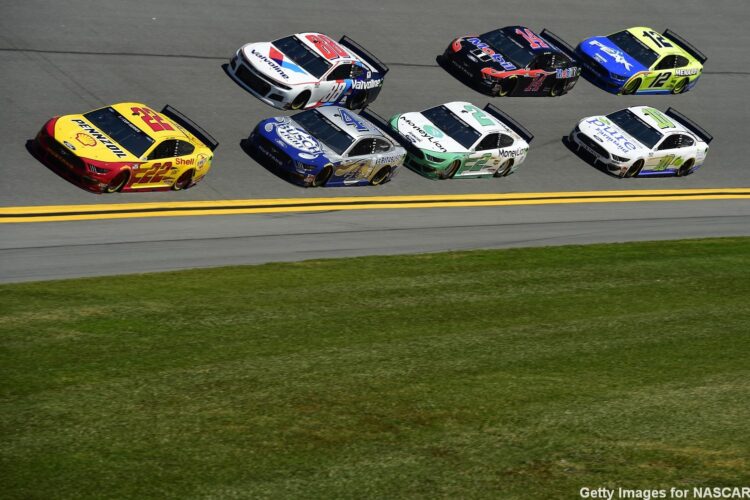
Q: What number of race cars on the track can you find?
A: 7